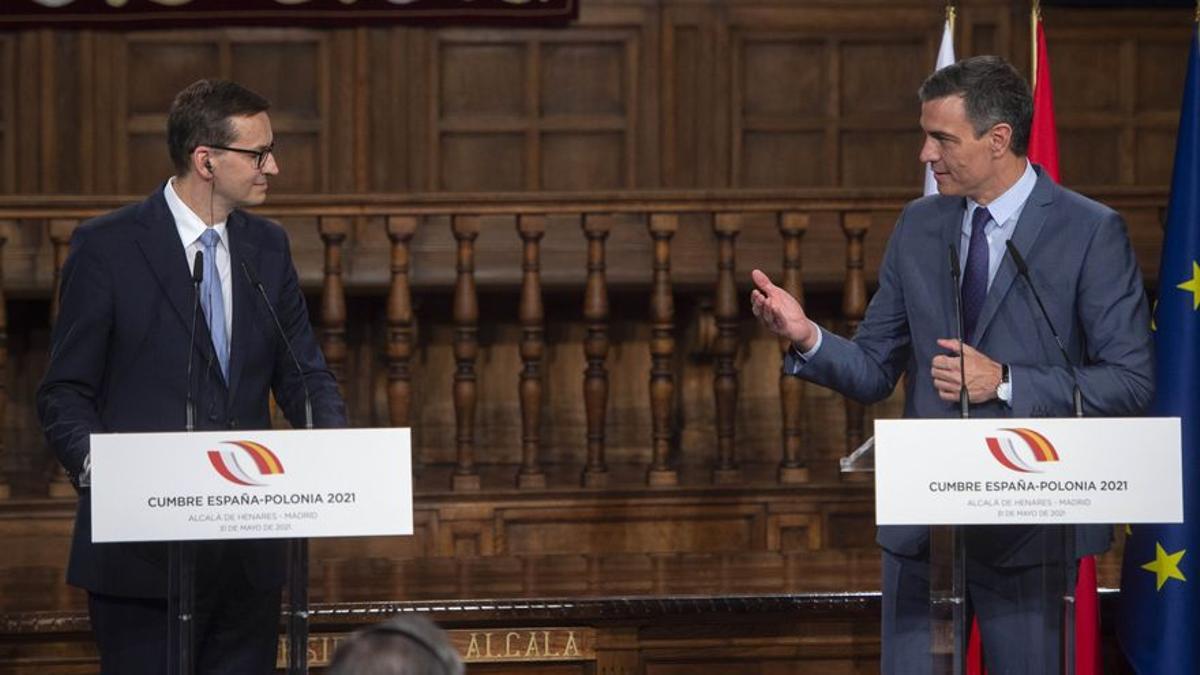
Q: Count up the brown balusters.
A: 11